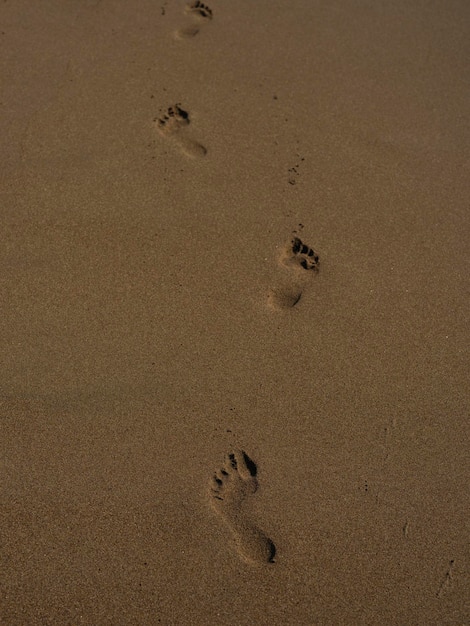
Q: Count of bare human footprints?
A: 4